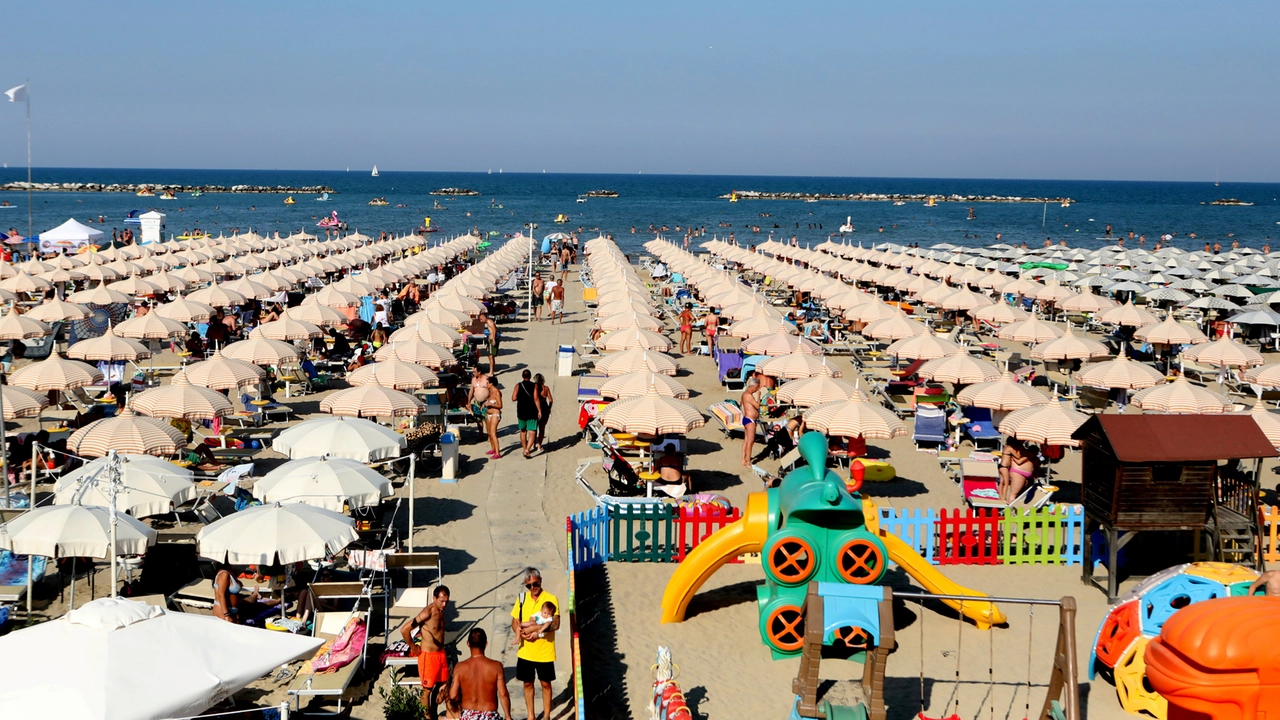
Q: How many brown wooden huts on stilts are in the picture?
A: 1